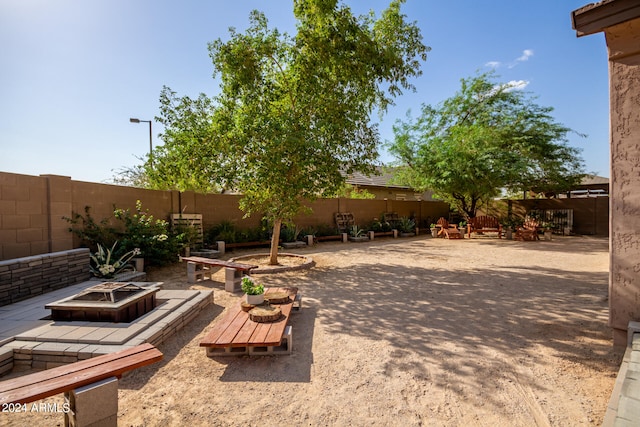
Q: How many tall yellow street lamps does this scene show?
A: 0